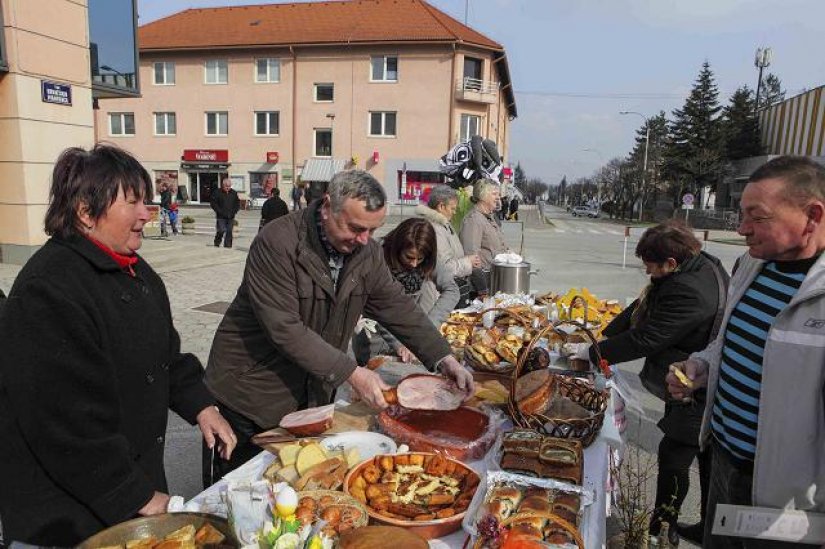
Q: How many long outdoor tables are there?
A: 1